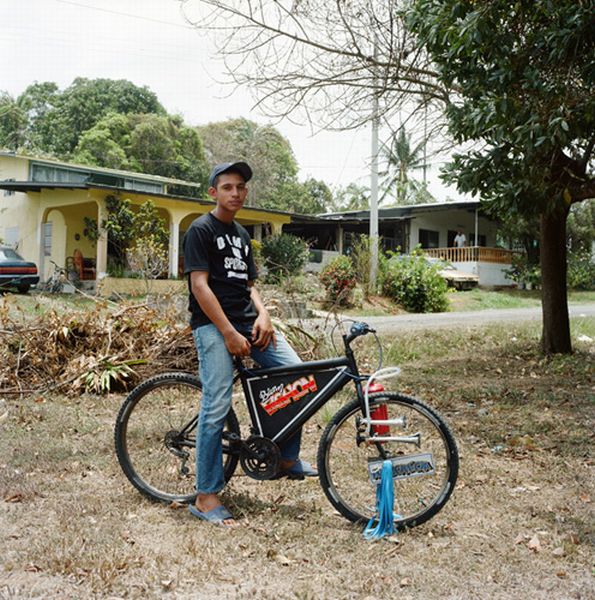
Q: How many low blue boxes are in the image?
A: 0